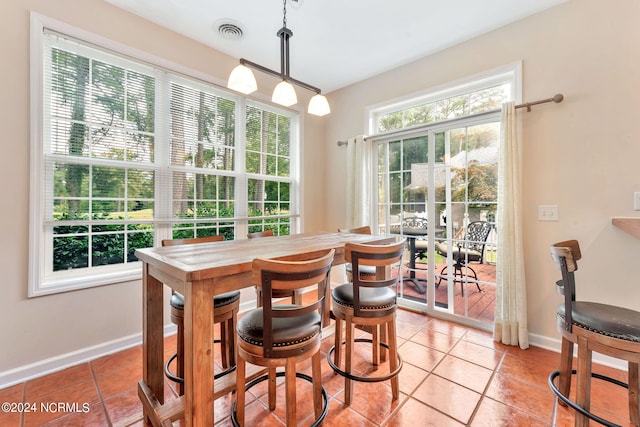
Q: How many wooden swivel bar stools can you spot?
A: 6